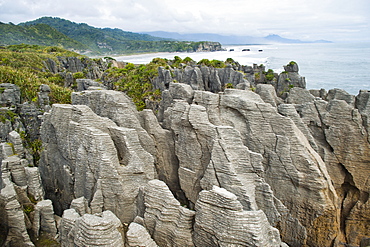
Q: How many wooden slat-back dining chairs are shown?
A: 0